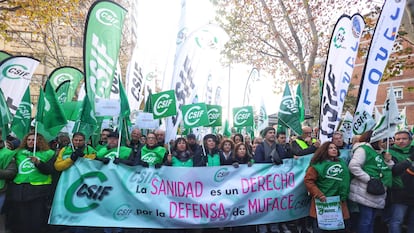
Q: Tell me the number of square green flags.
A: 4